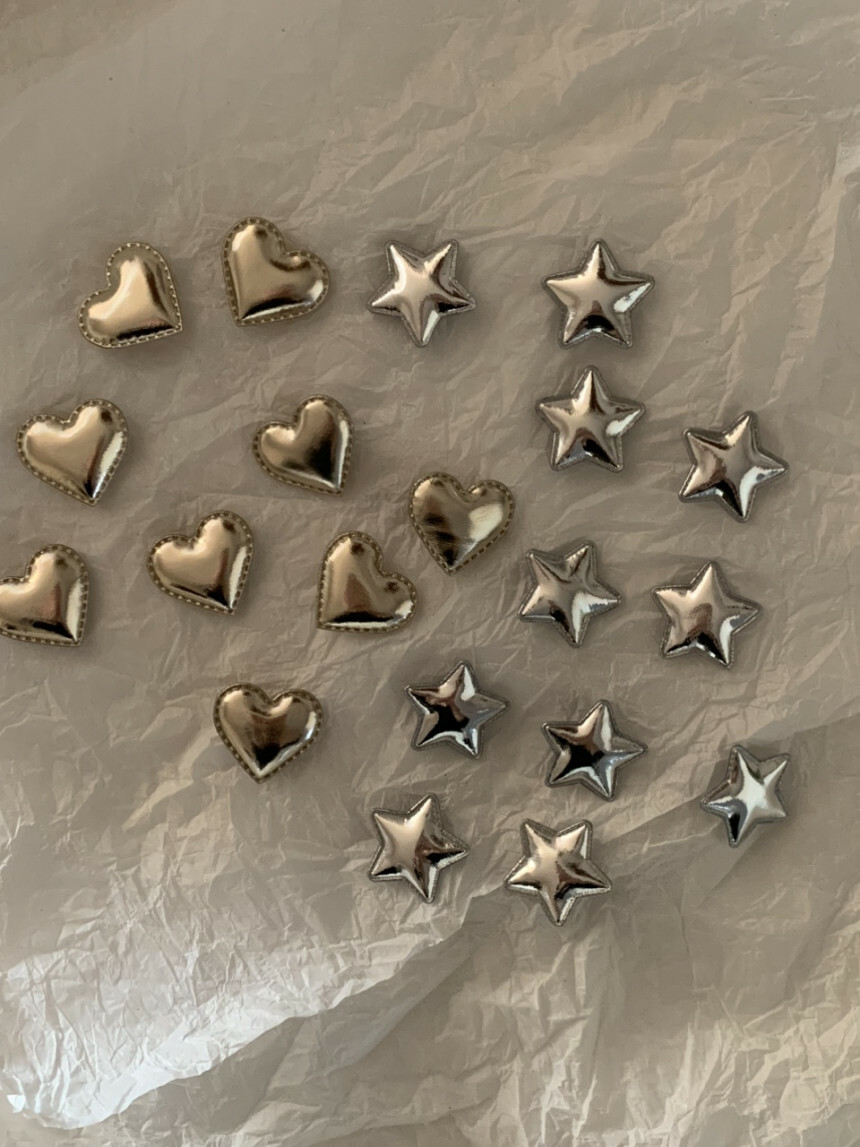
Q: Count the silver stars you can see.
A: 11